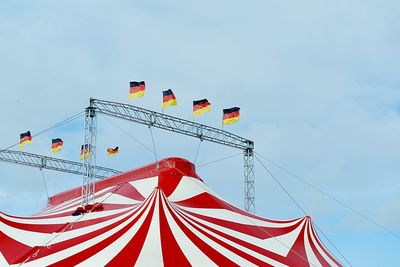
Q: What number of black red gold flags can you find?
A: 8